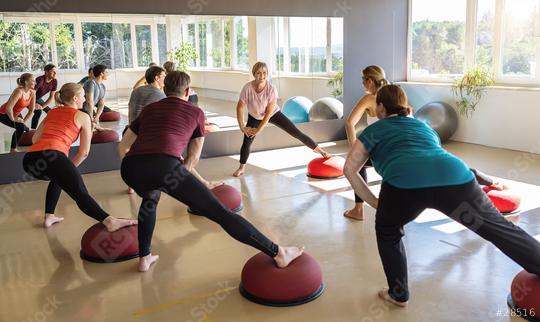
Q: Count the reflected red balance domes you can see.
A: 4